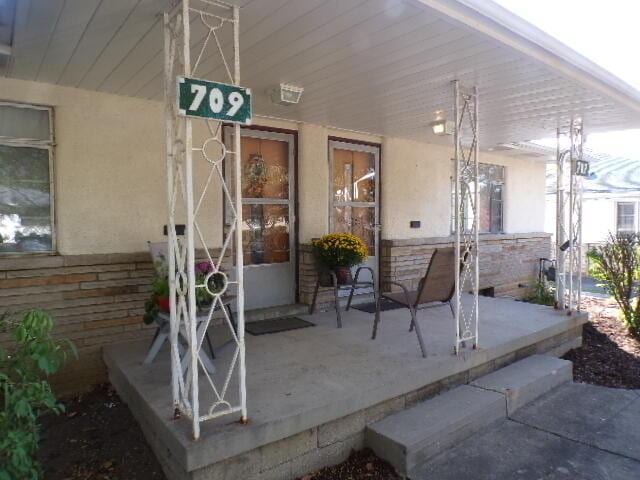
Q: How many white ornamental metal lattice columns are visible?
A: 3